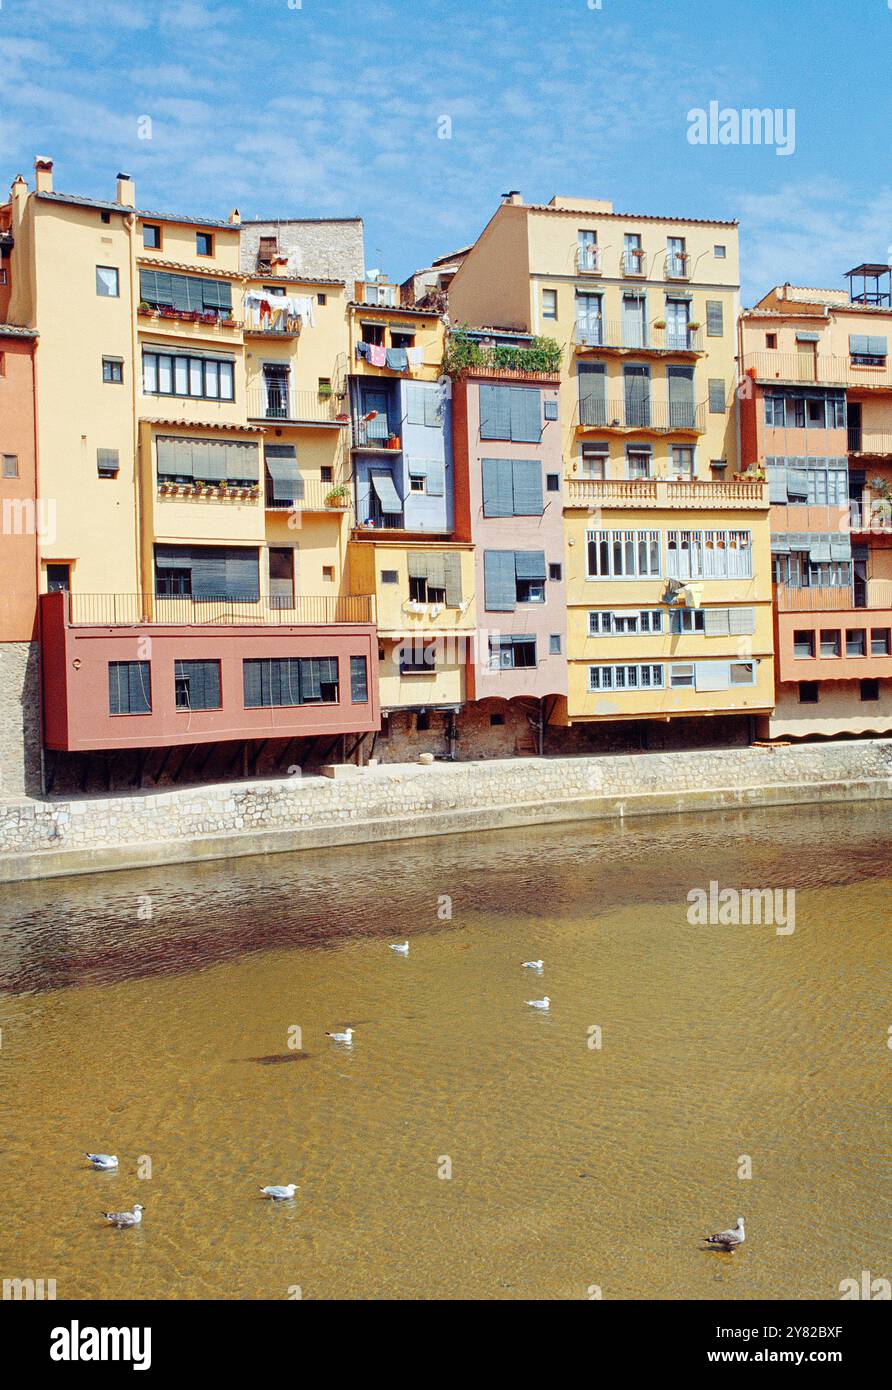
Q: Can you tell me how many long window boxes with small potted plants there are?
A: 2